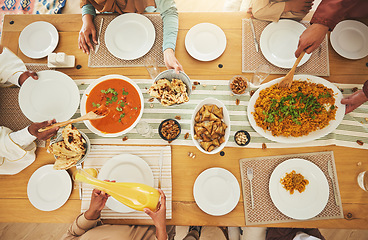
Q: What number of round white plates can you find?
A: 10